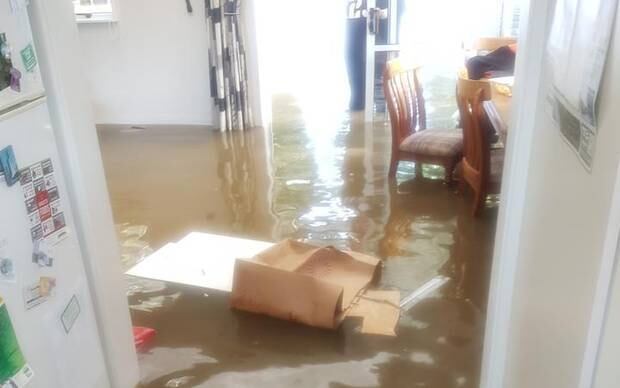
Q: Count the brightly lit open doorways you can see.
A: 1